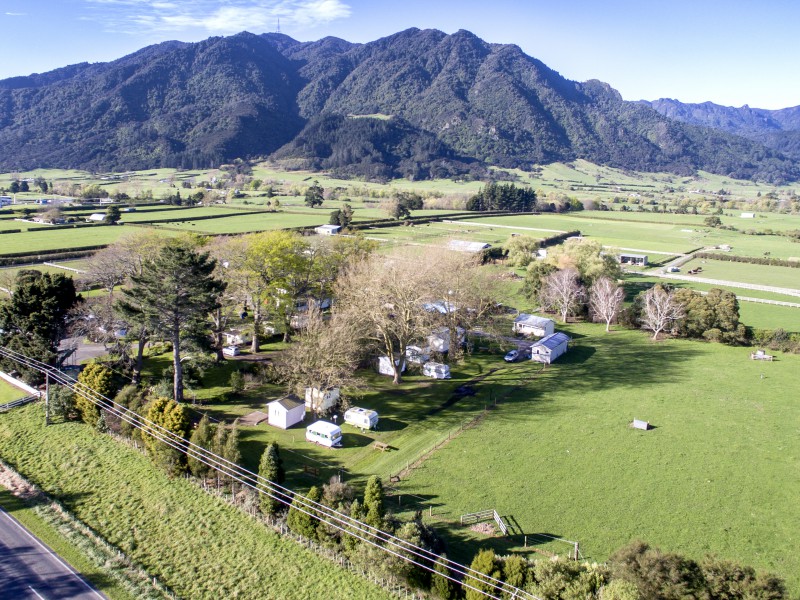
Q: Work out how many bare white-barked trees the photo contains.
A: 3